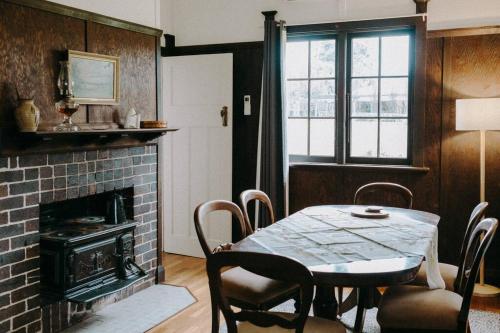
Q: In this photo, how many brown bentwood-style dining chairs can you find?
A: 6